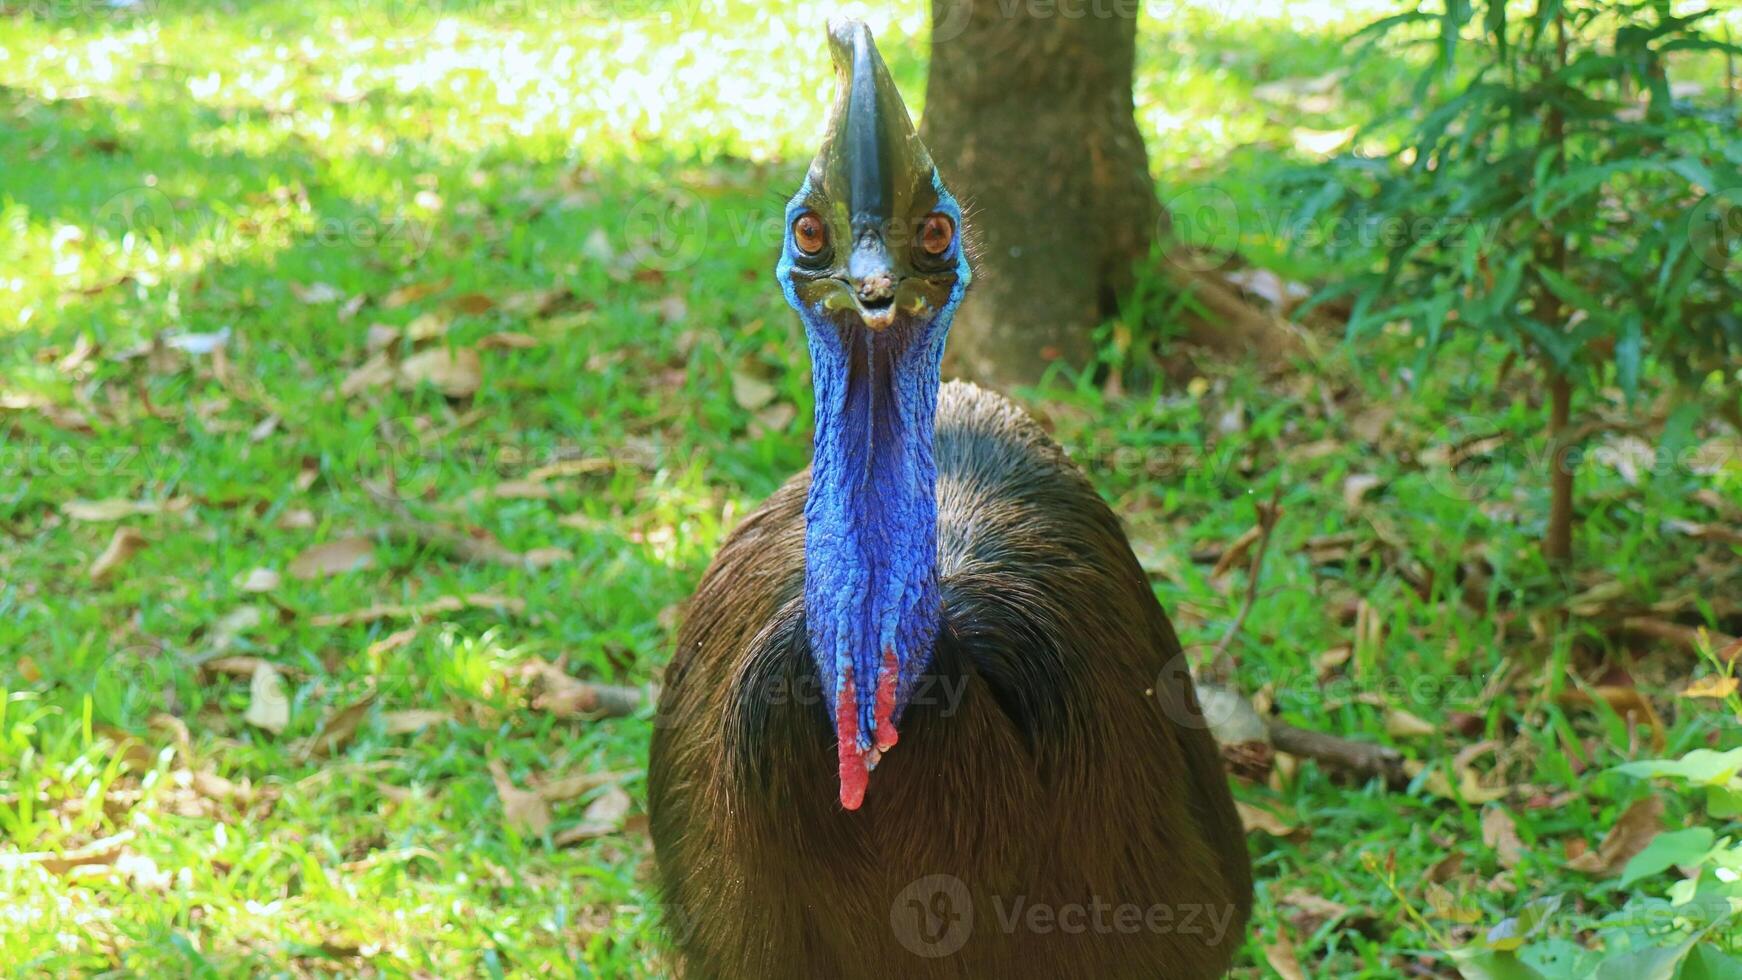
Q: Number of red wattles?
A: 2